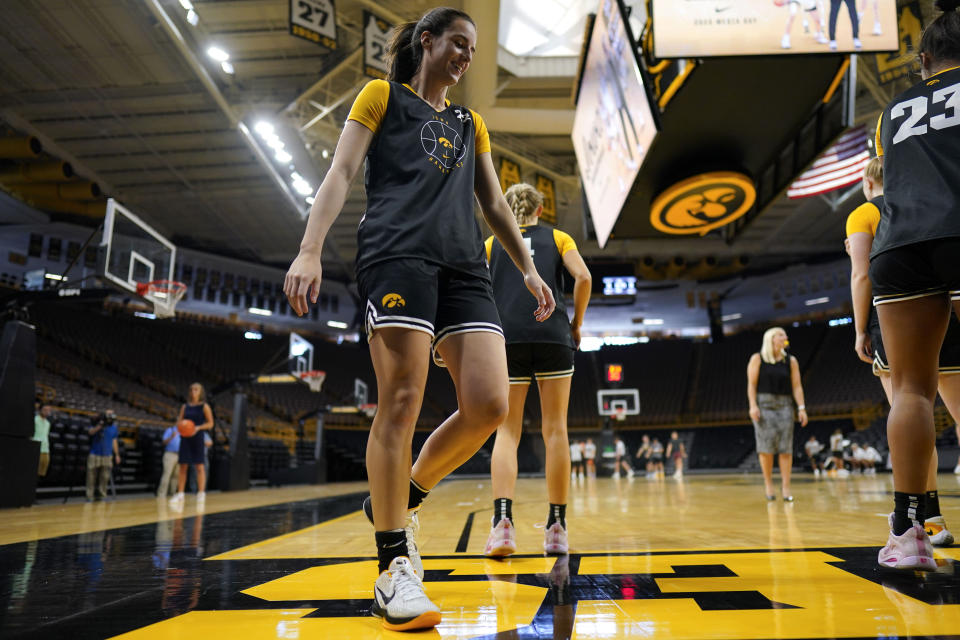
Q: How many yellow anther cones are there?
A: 0